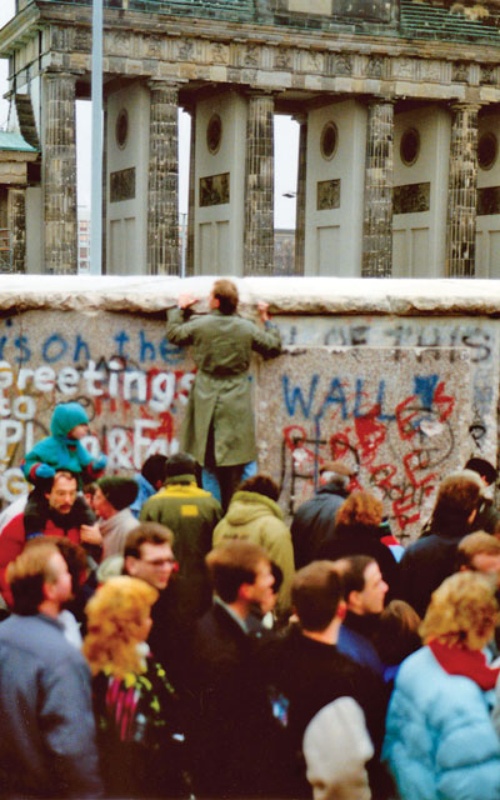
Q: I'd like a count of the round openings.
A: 5